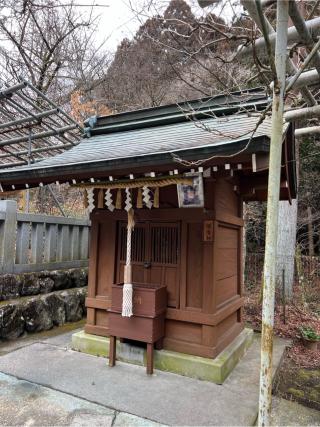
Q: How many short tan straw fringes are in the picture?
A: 5